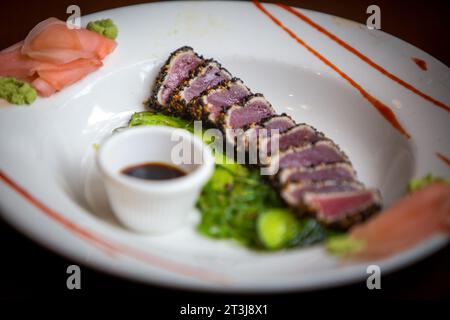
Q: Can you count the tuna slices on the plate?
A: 10